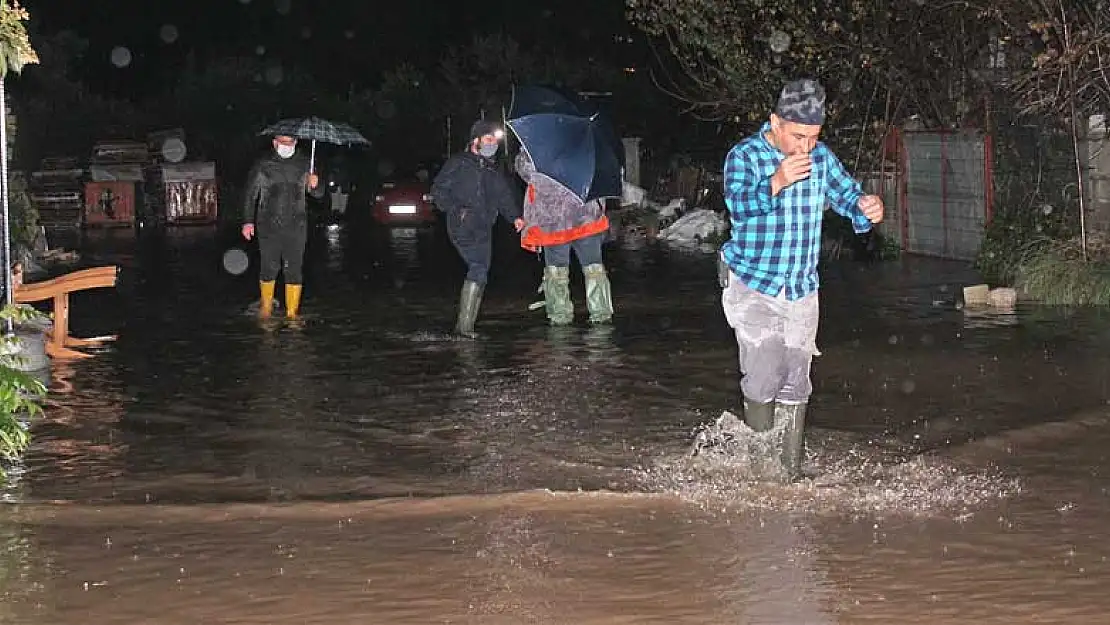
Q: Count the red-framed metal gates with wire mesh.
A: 1